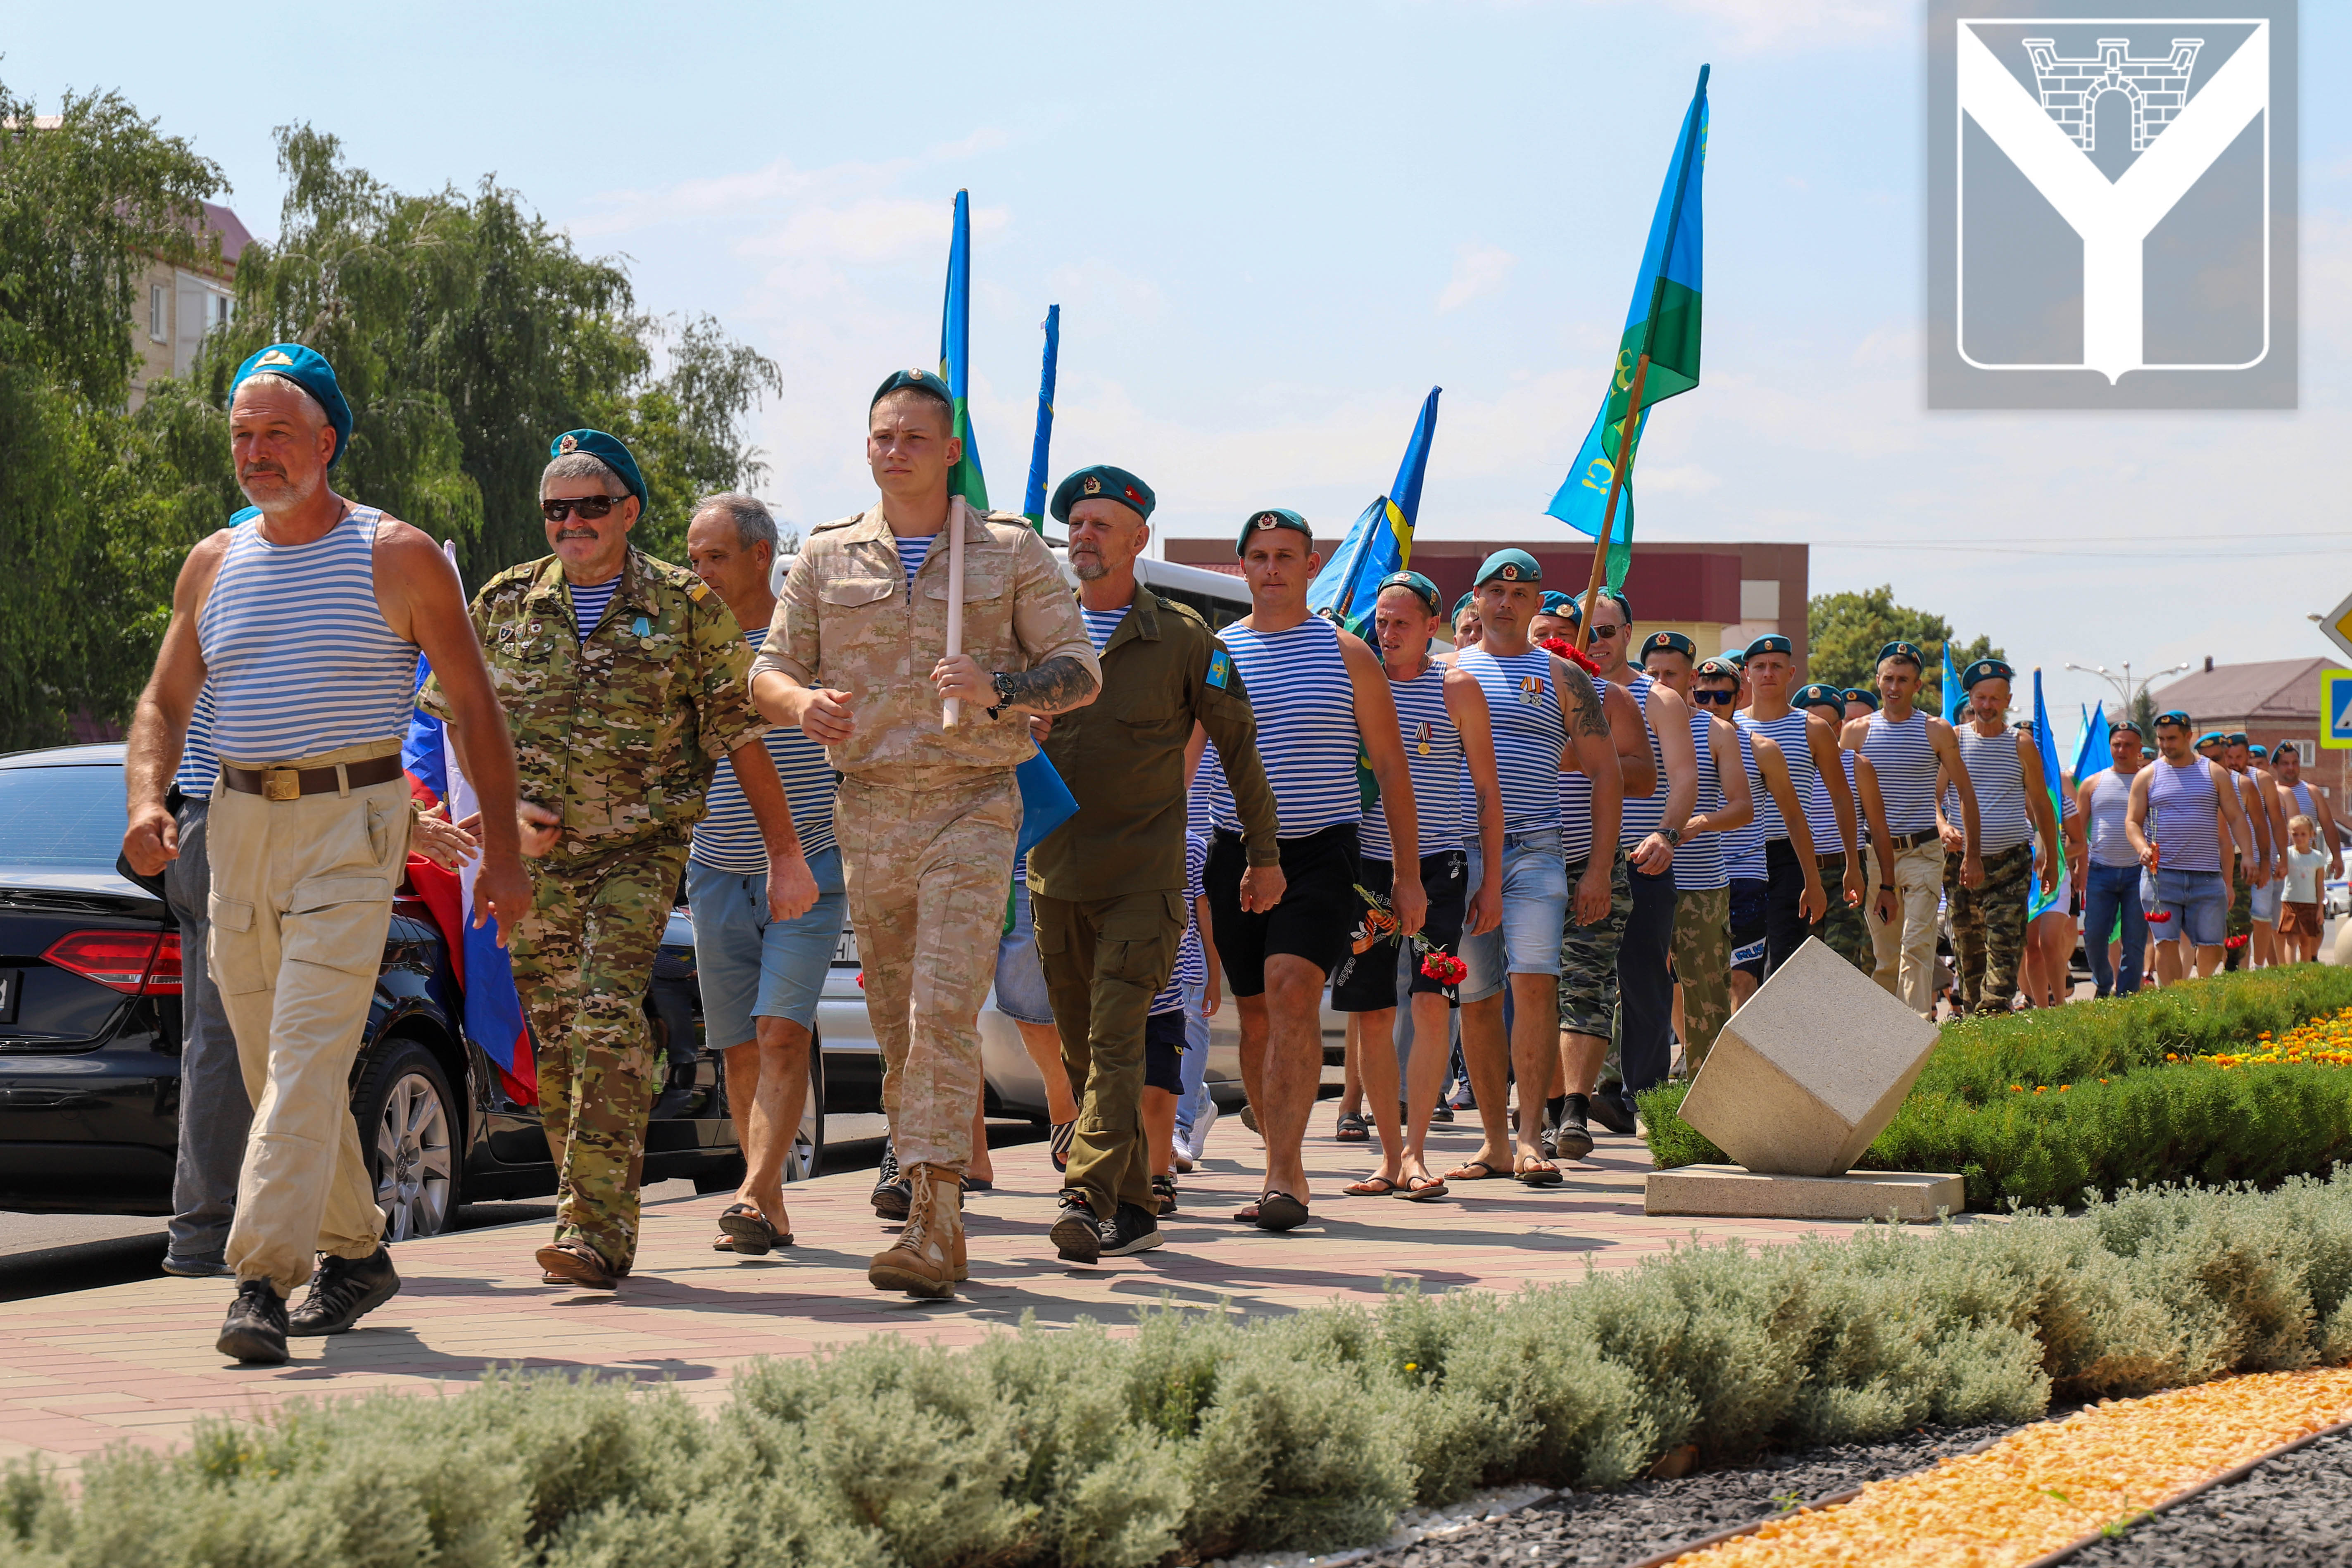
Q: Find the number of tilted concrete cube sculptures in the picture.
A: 1